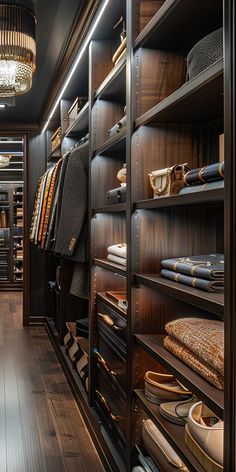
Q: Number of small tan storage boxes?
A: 2